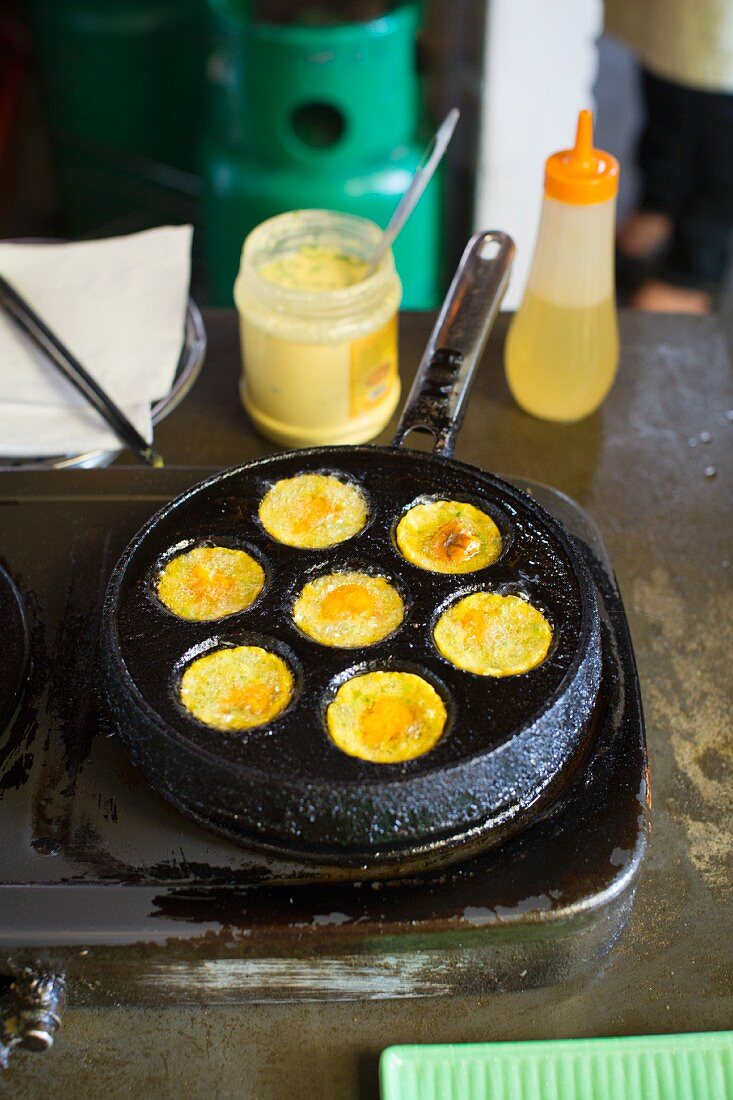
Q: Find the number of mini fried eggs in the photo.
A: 7